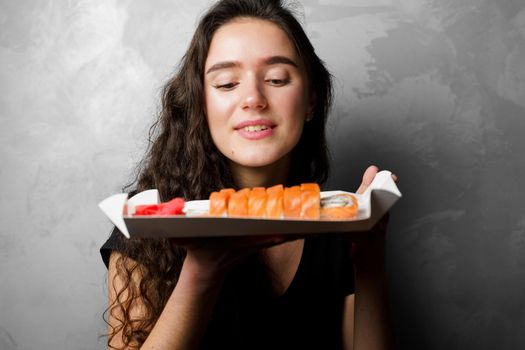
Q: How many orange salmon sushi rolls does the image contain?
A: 7